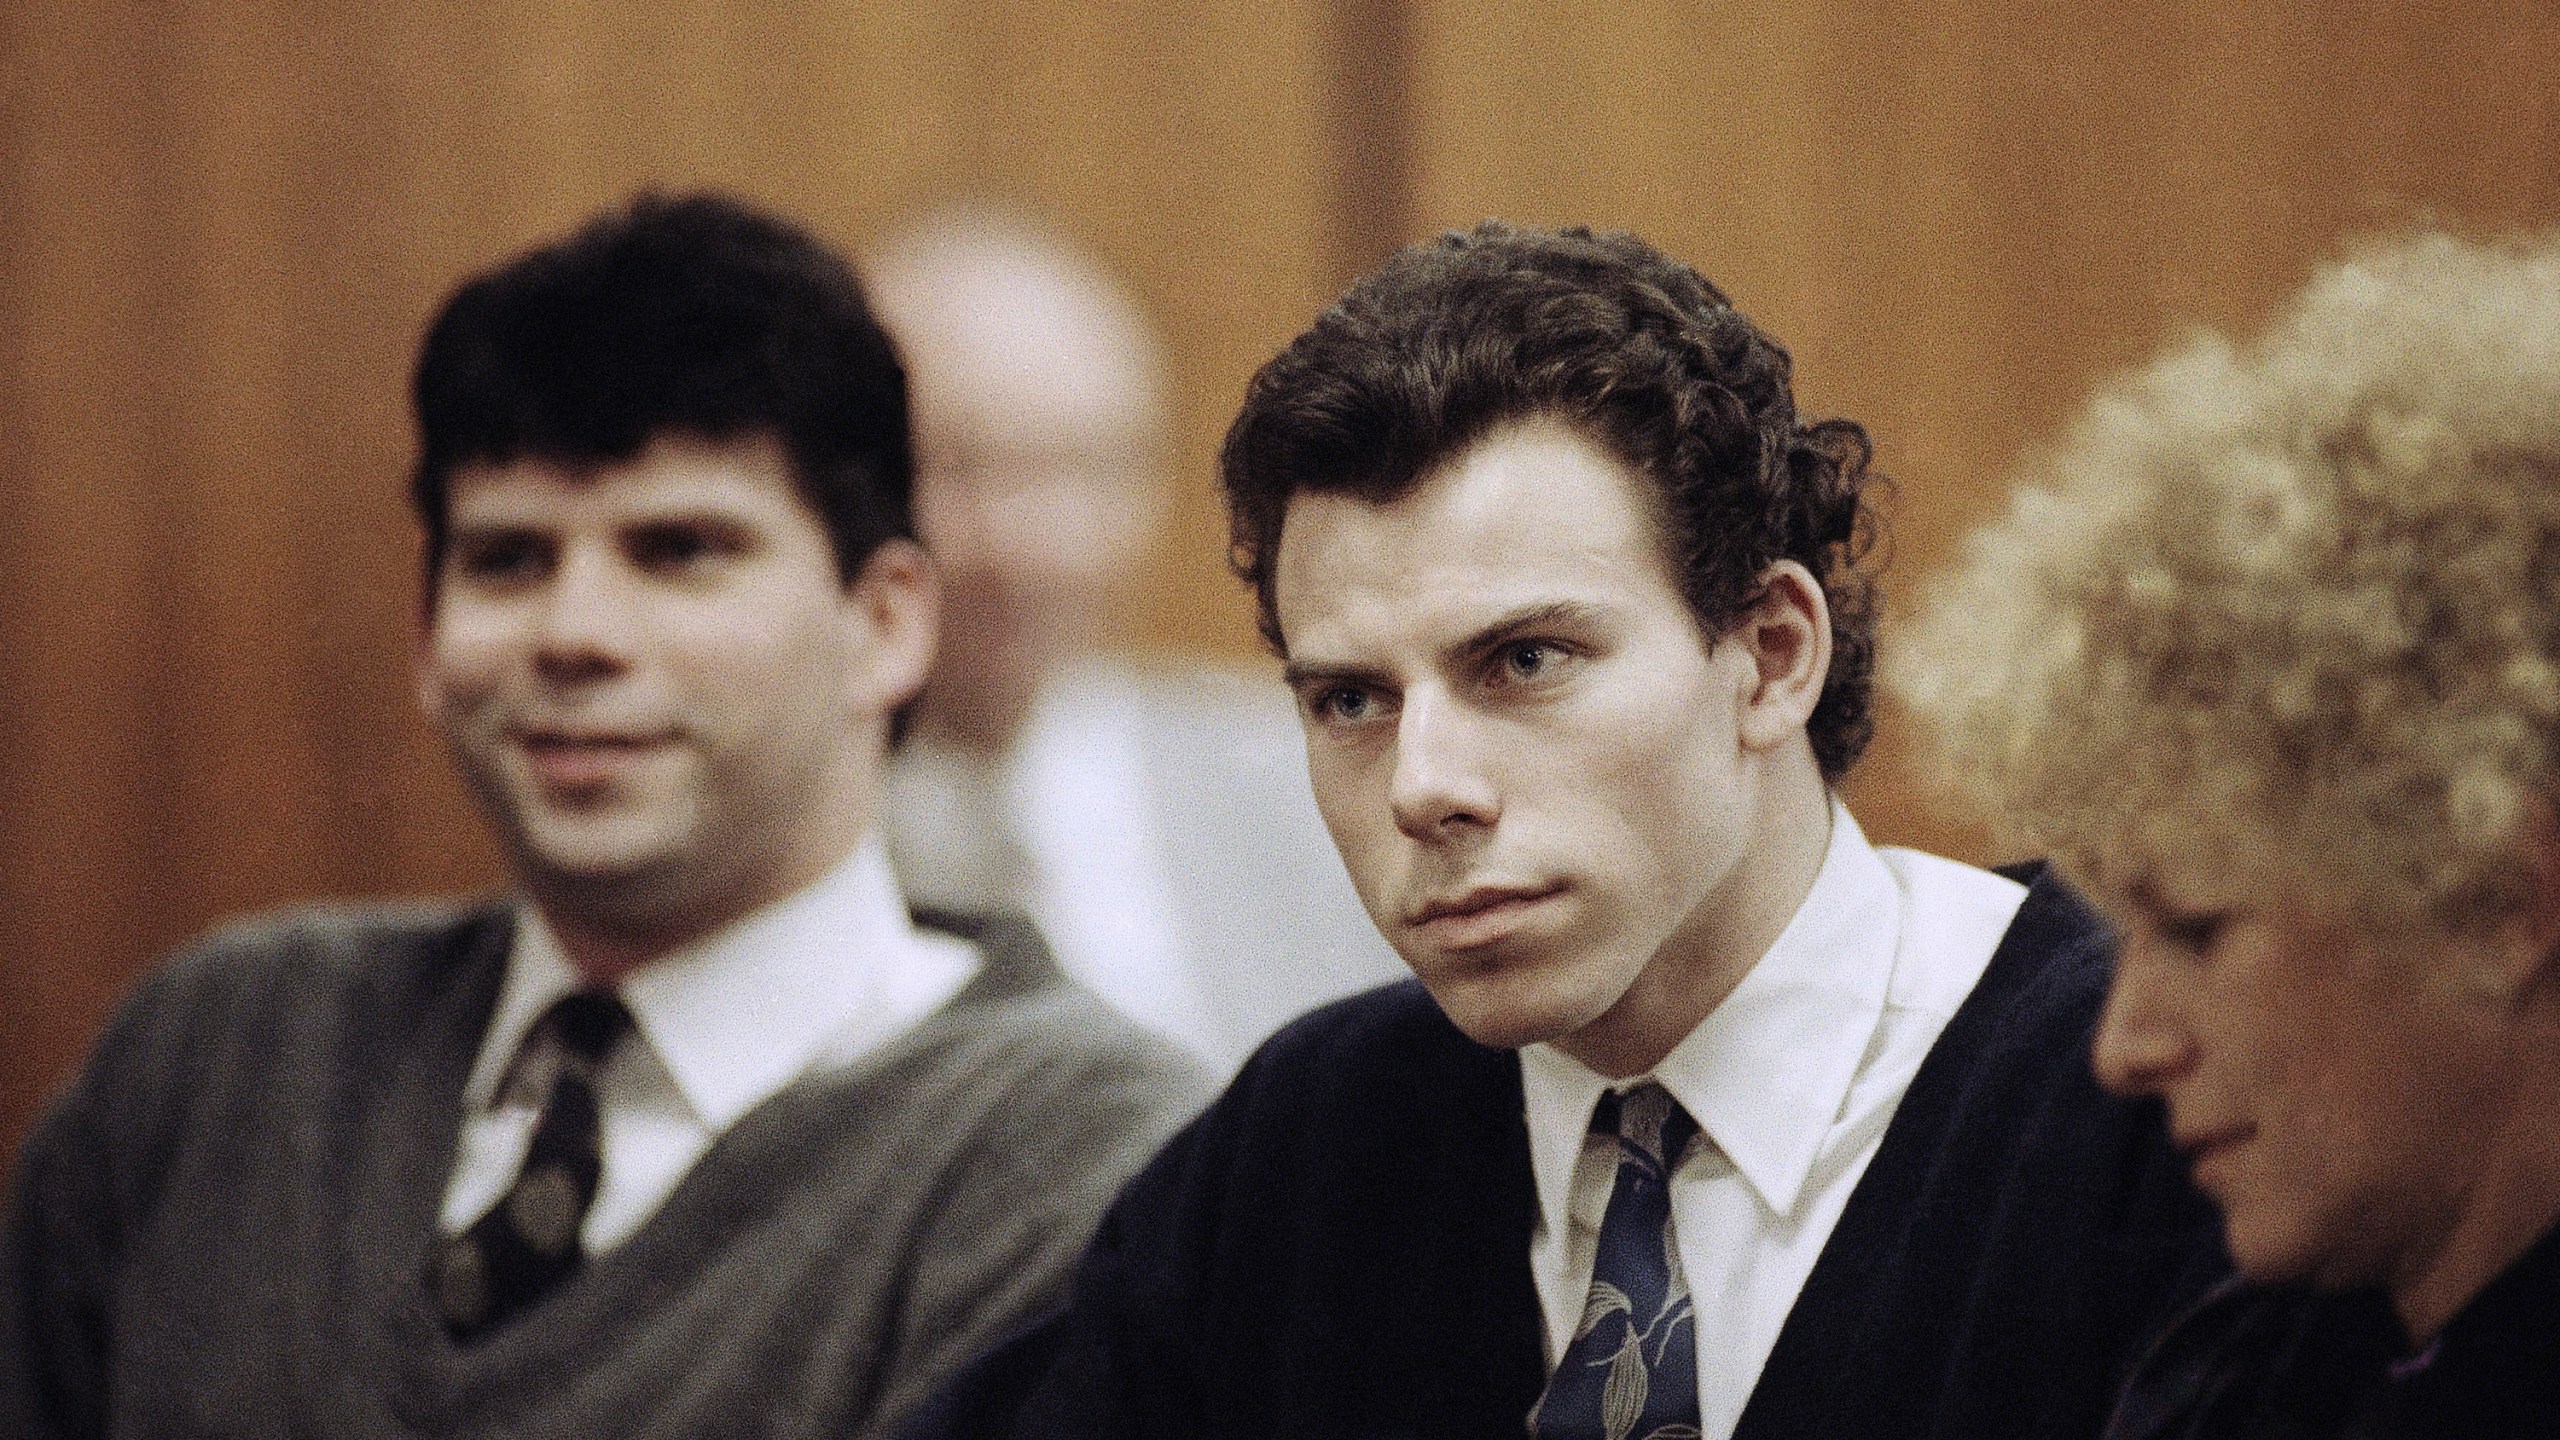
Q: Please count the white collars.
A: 2